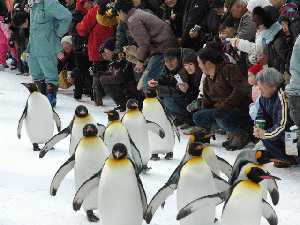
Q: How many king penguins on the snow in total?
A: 11